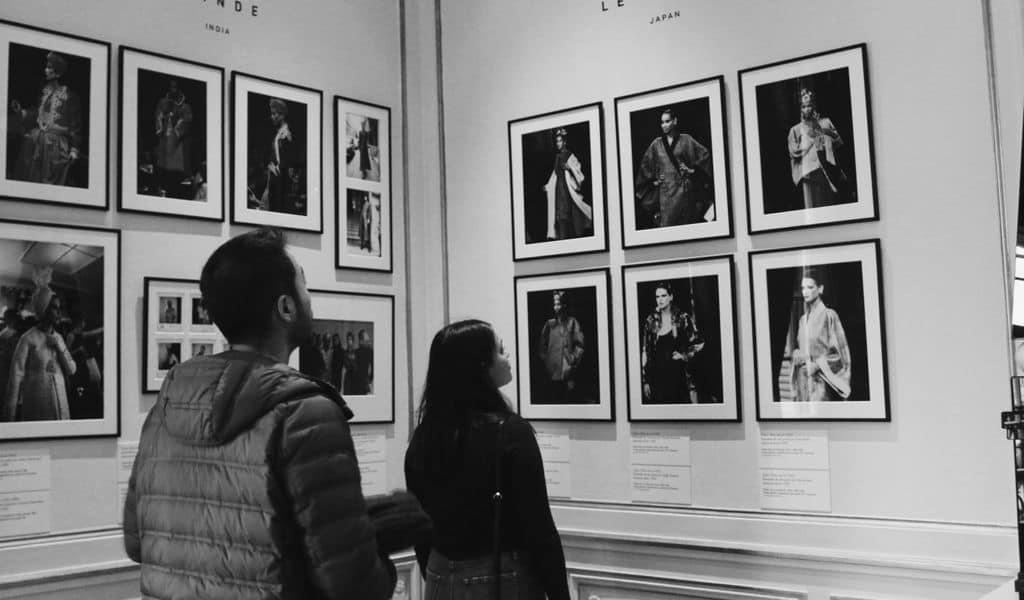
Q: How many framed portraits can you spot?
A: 13